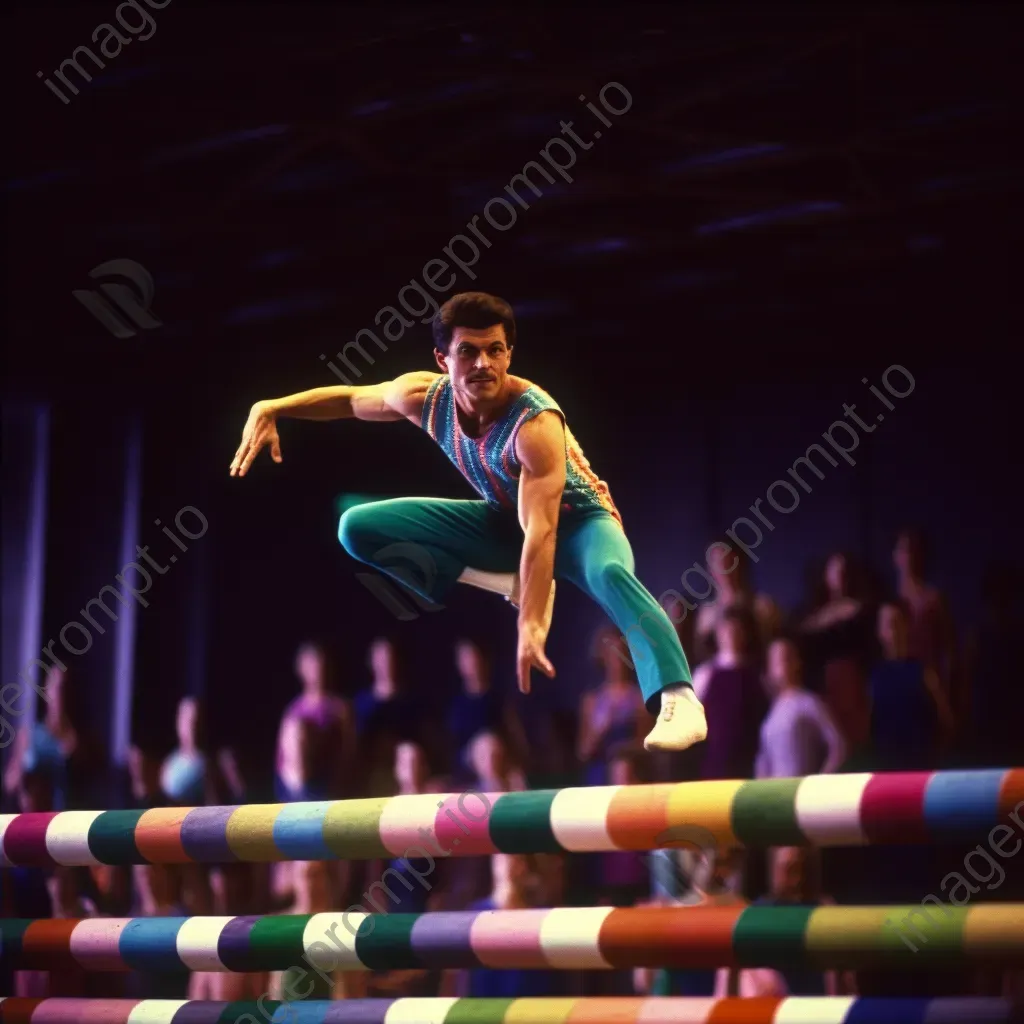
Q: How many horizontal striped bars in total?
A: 3